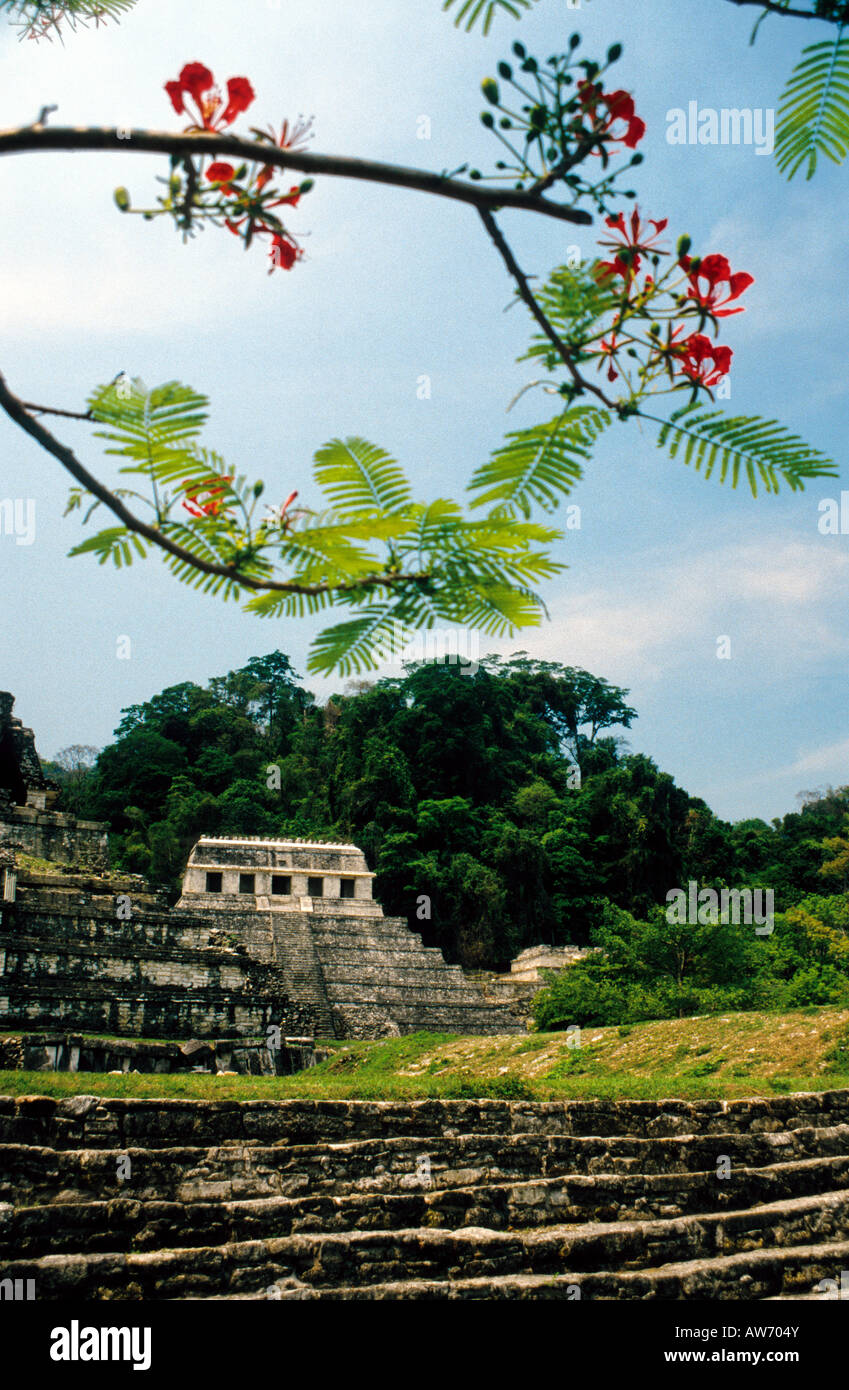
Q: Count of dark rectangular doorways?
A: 5